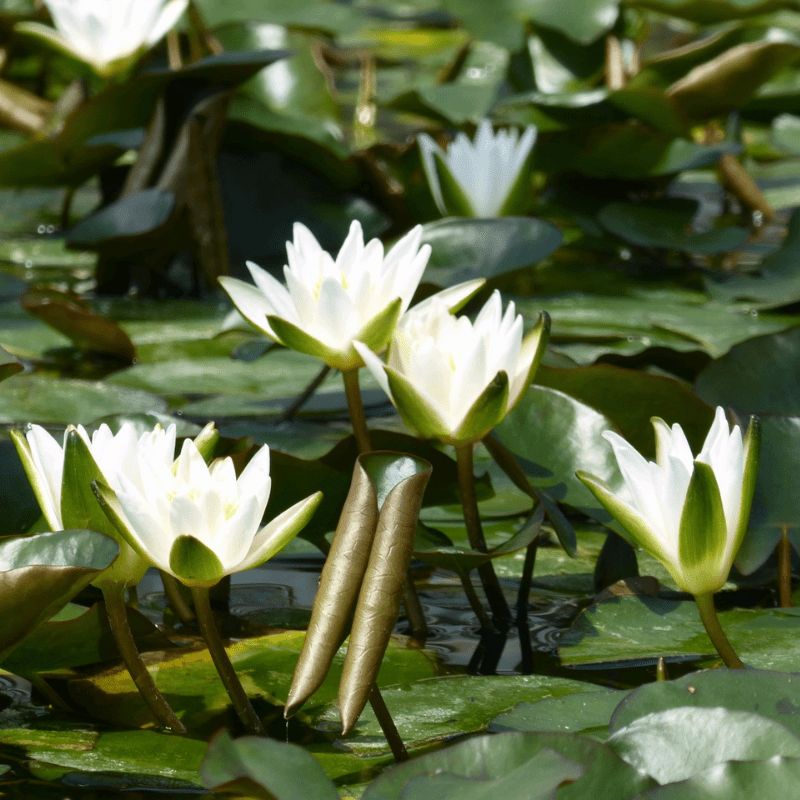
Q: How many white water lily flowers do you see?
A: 7